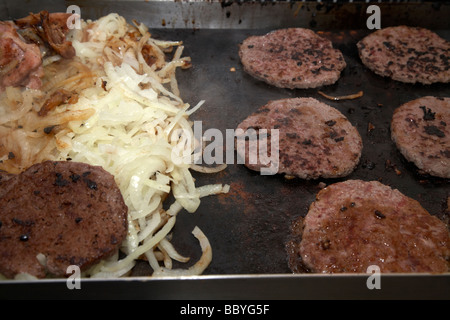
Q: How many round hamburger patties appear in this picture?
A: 6